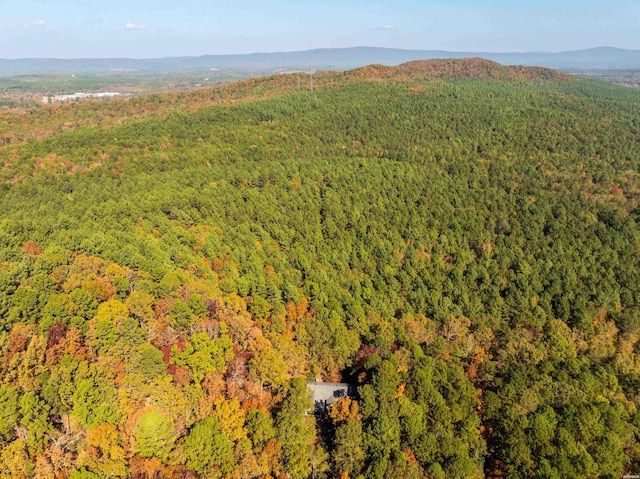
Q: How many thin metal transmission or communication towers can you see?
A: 2